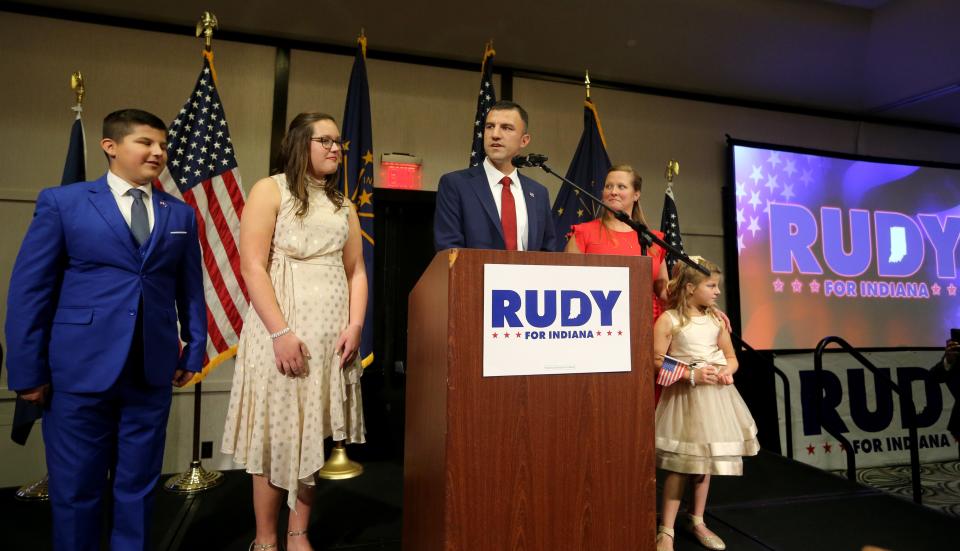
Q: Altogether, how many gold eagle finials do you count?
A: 3